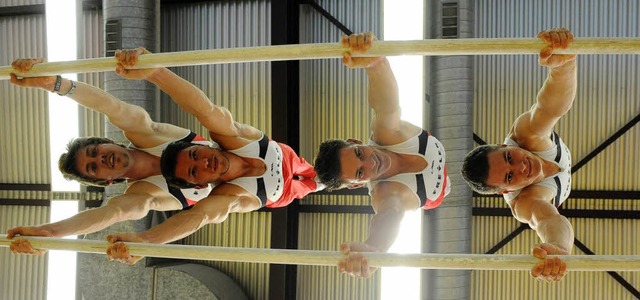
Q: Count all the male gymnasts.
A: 4